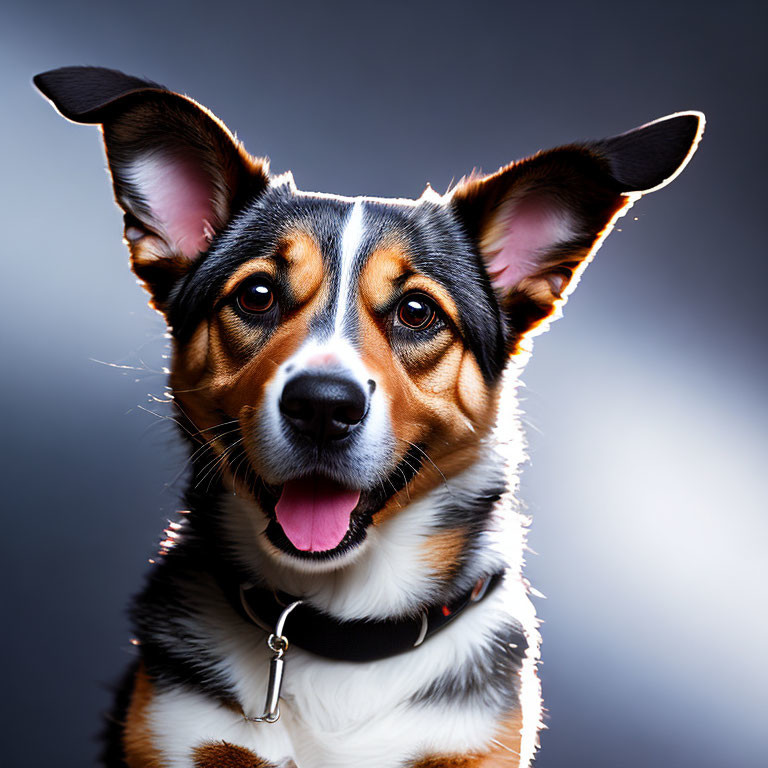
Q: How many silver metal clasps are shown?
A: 1